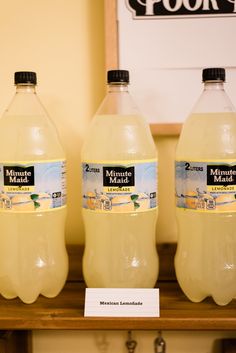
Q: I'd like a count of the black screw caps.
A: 3